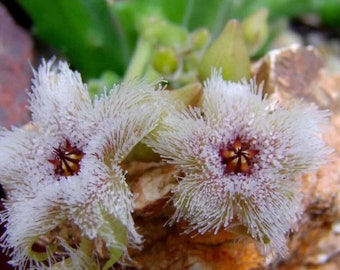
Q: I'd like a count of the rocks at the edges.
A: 2